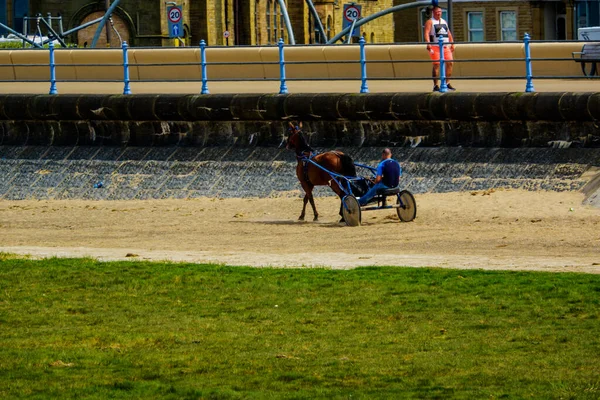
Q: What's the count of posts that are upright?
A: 7